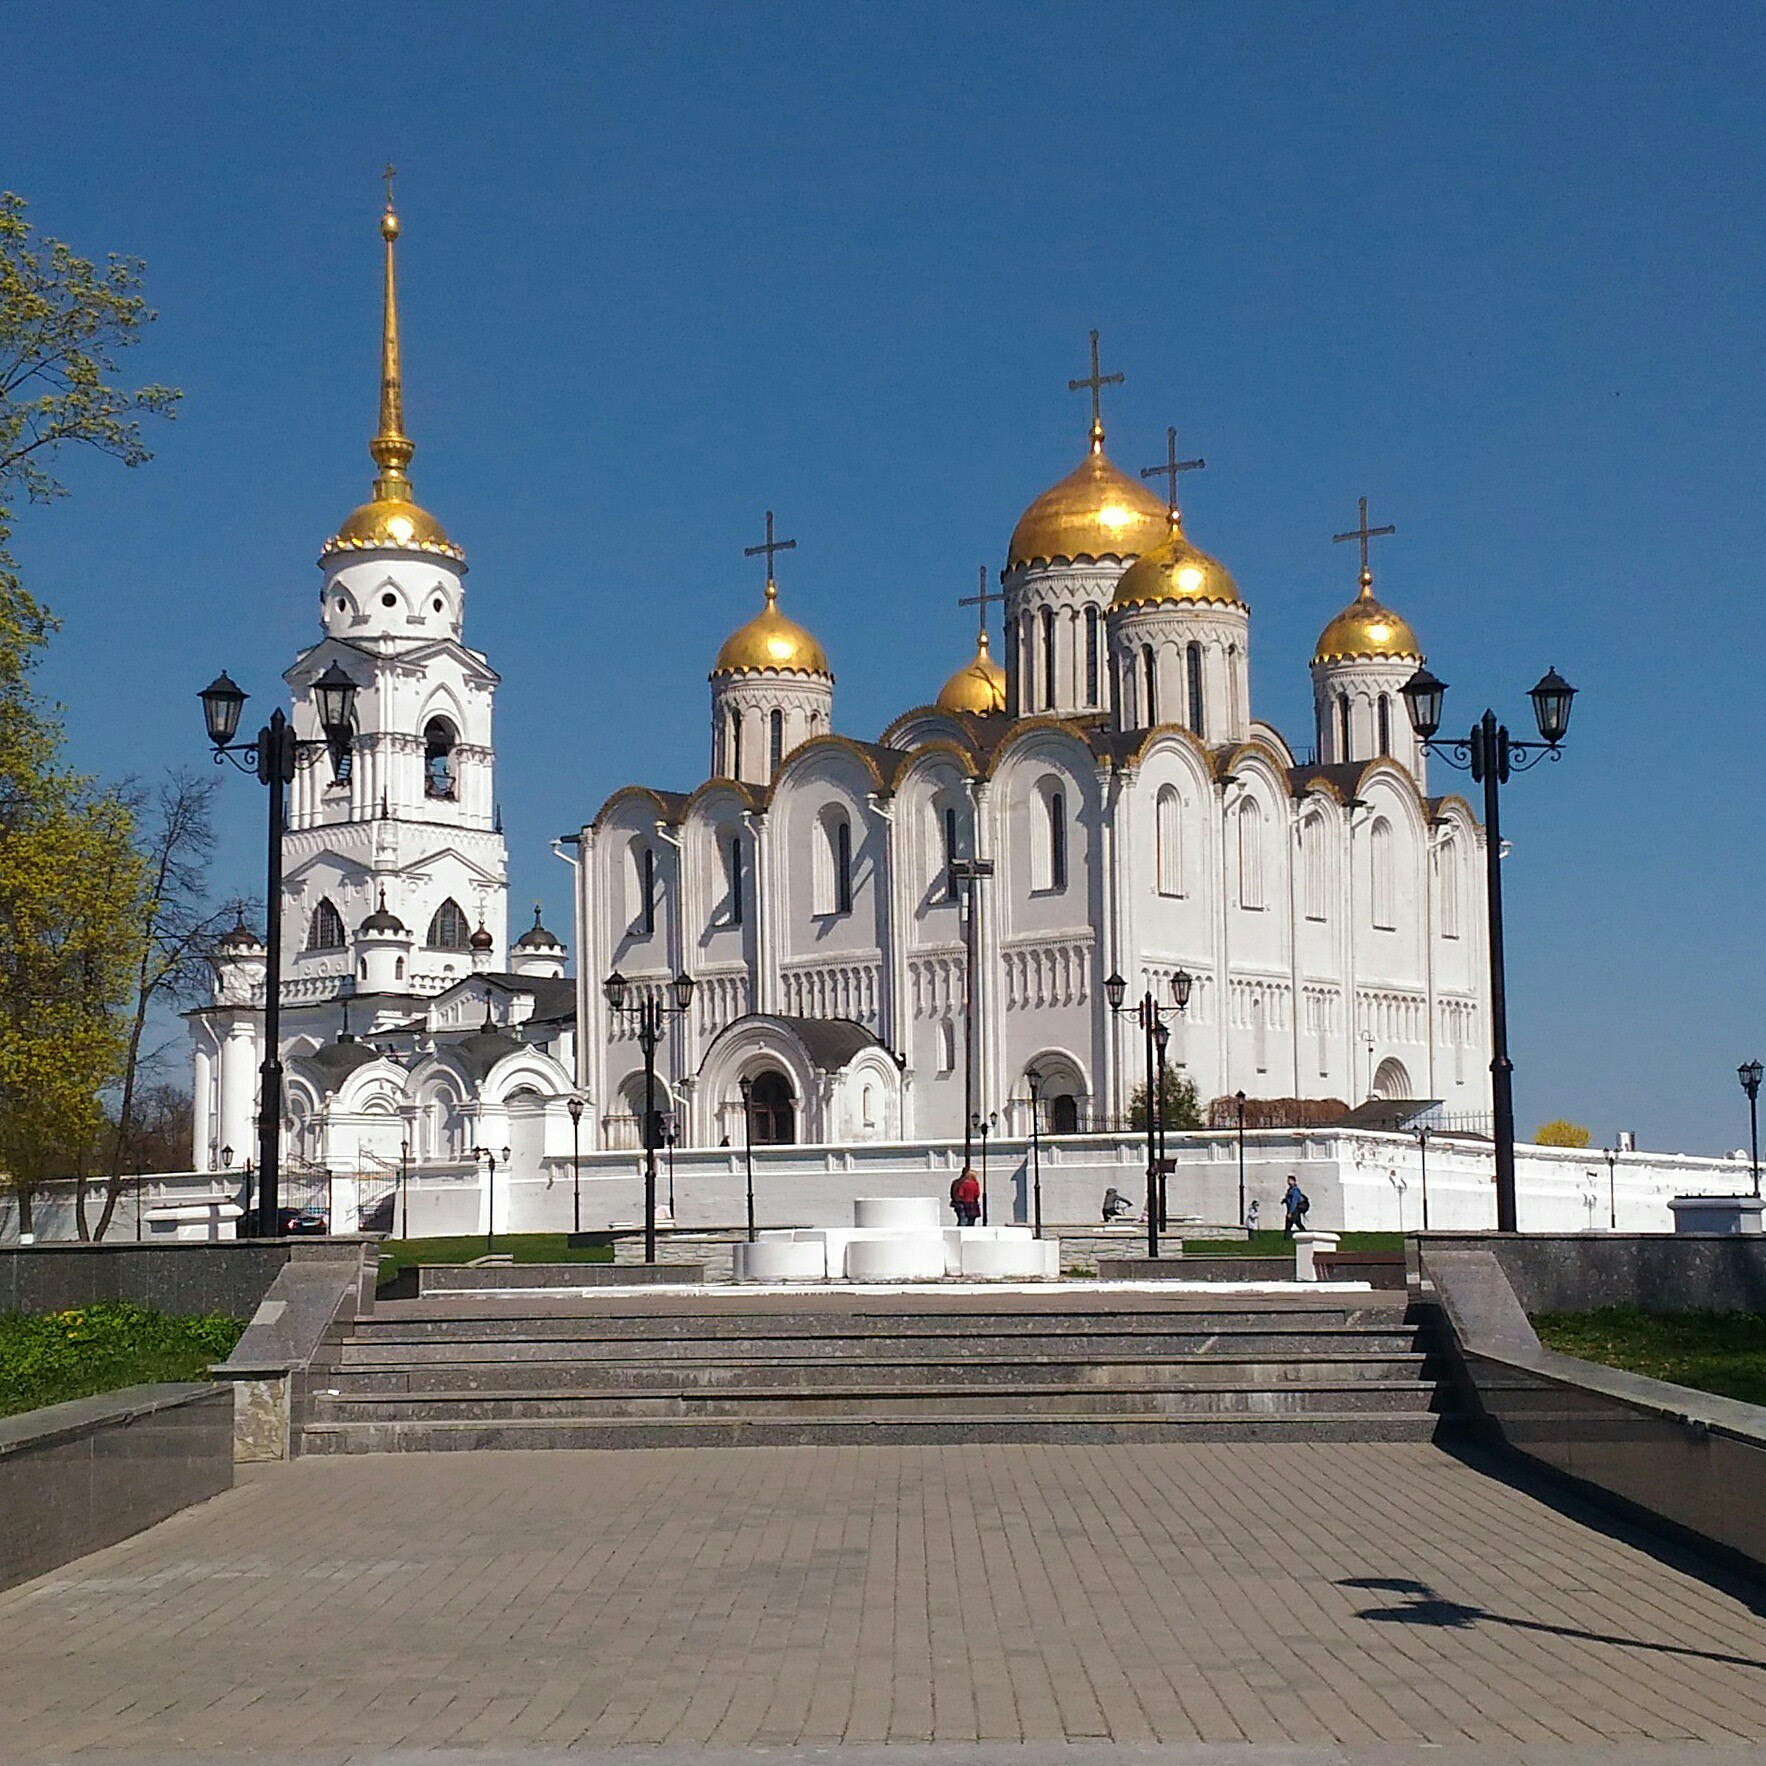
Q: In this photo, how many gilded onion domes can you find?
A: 5